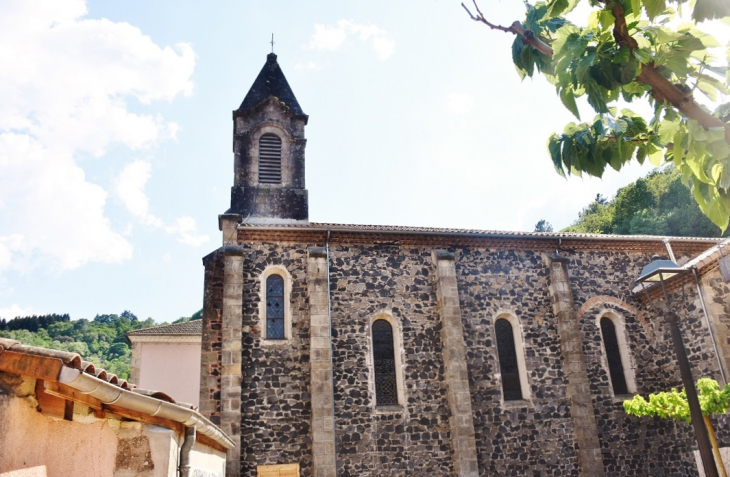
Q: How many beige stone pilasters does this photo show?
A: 4